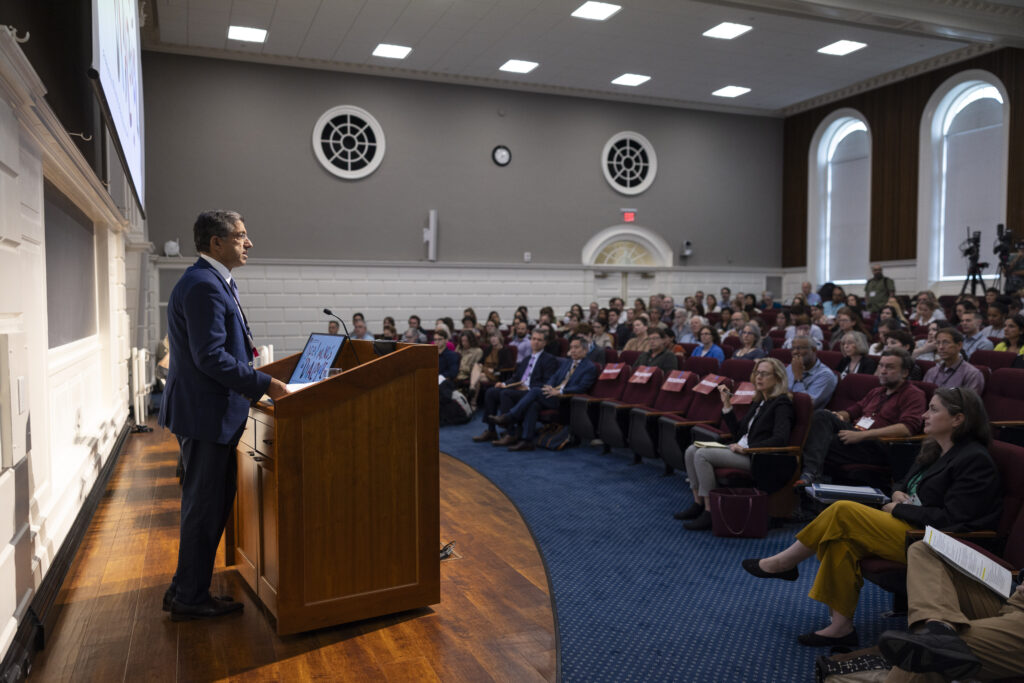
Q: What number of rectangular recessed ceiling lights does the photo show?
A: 8